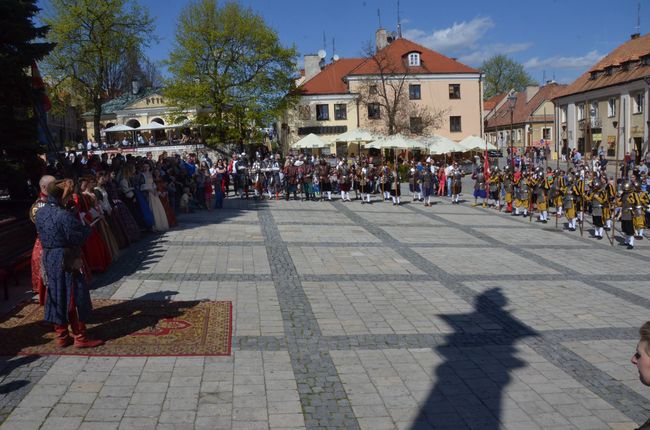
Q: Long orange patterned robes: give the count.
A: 0